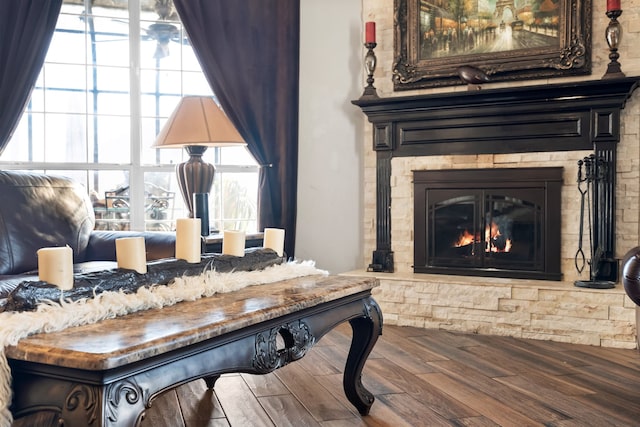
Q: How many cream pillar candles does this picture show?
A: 5